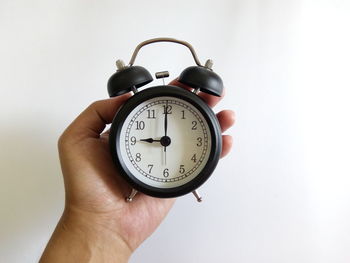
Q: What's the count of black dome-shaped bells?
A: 2